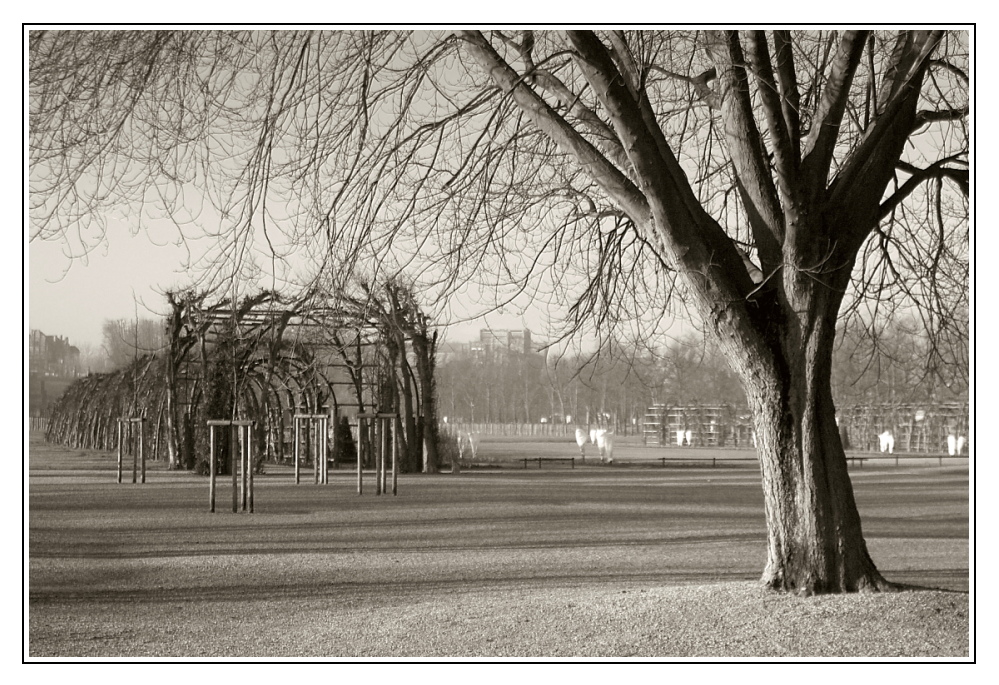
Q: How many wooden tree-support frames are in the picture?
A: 4